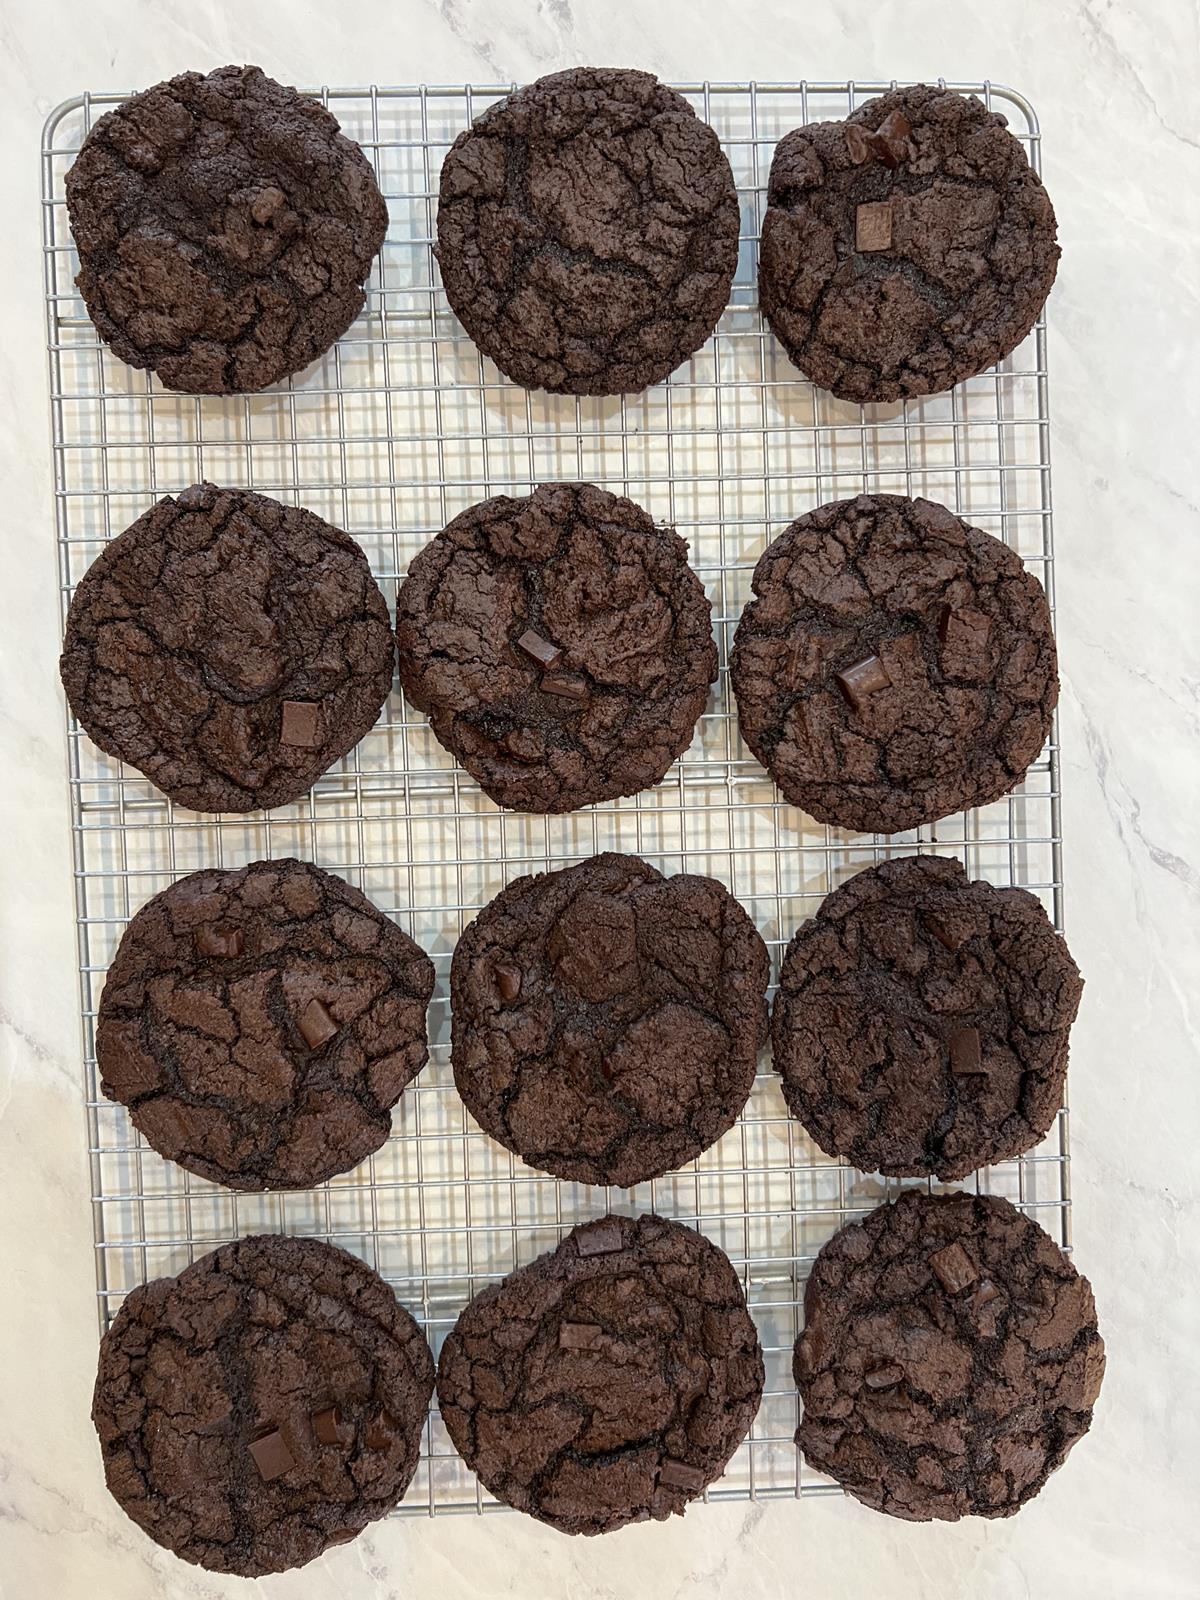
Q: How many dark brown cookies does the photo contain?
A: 12